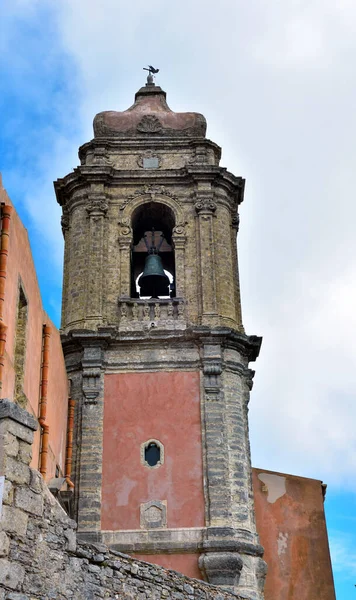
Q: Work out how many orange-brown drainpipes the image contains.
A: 3